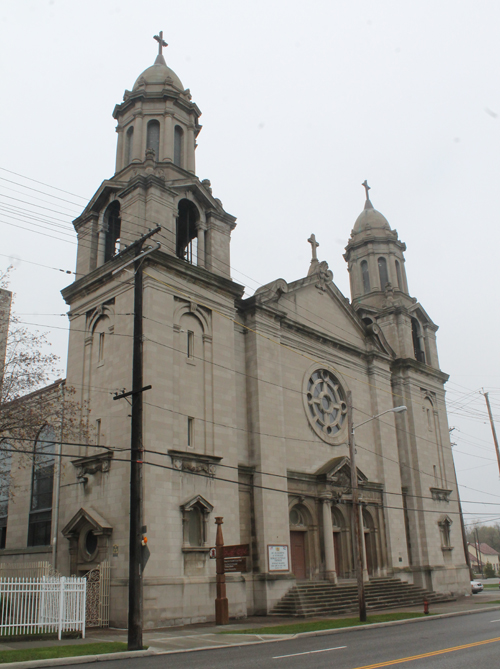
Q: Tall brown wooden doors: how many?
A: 3